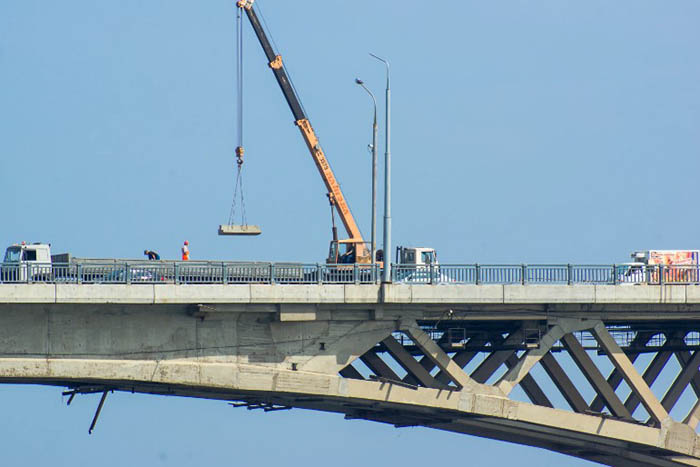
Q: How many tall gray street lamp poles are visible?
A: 2